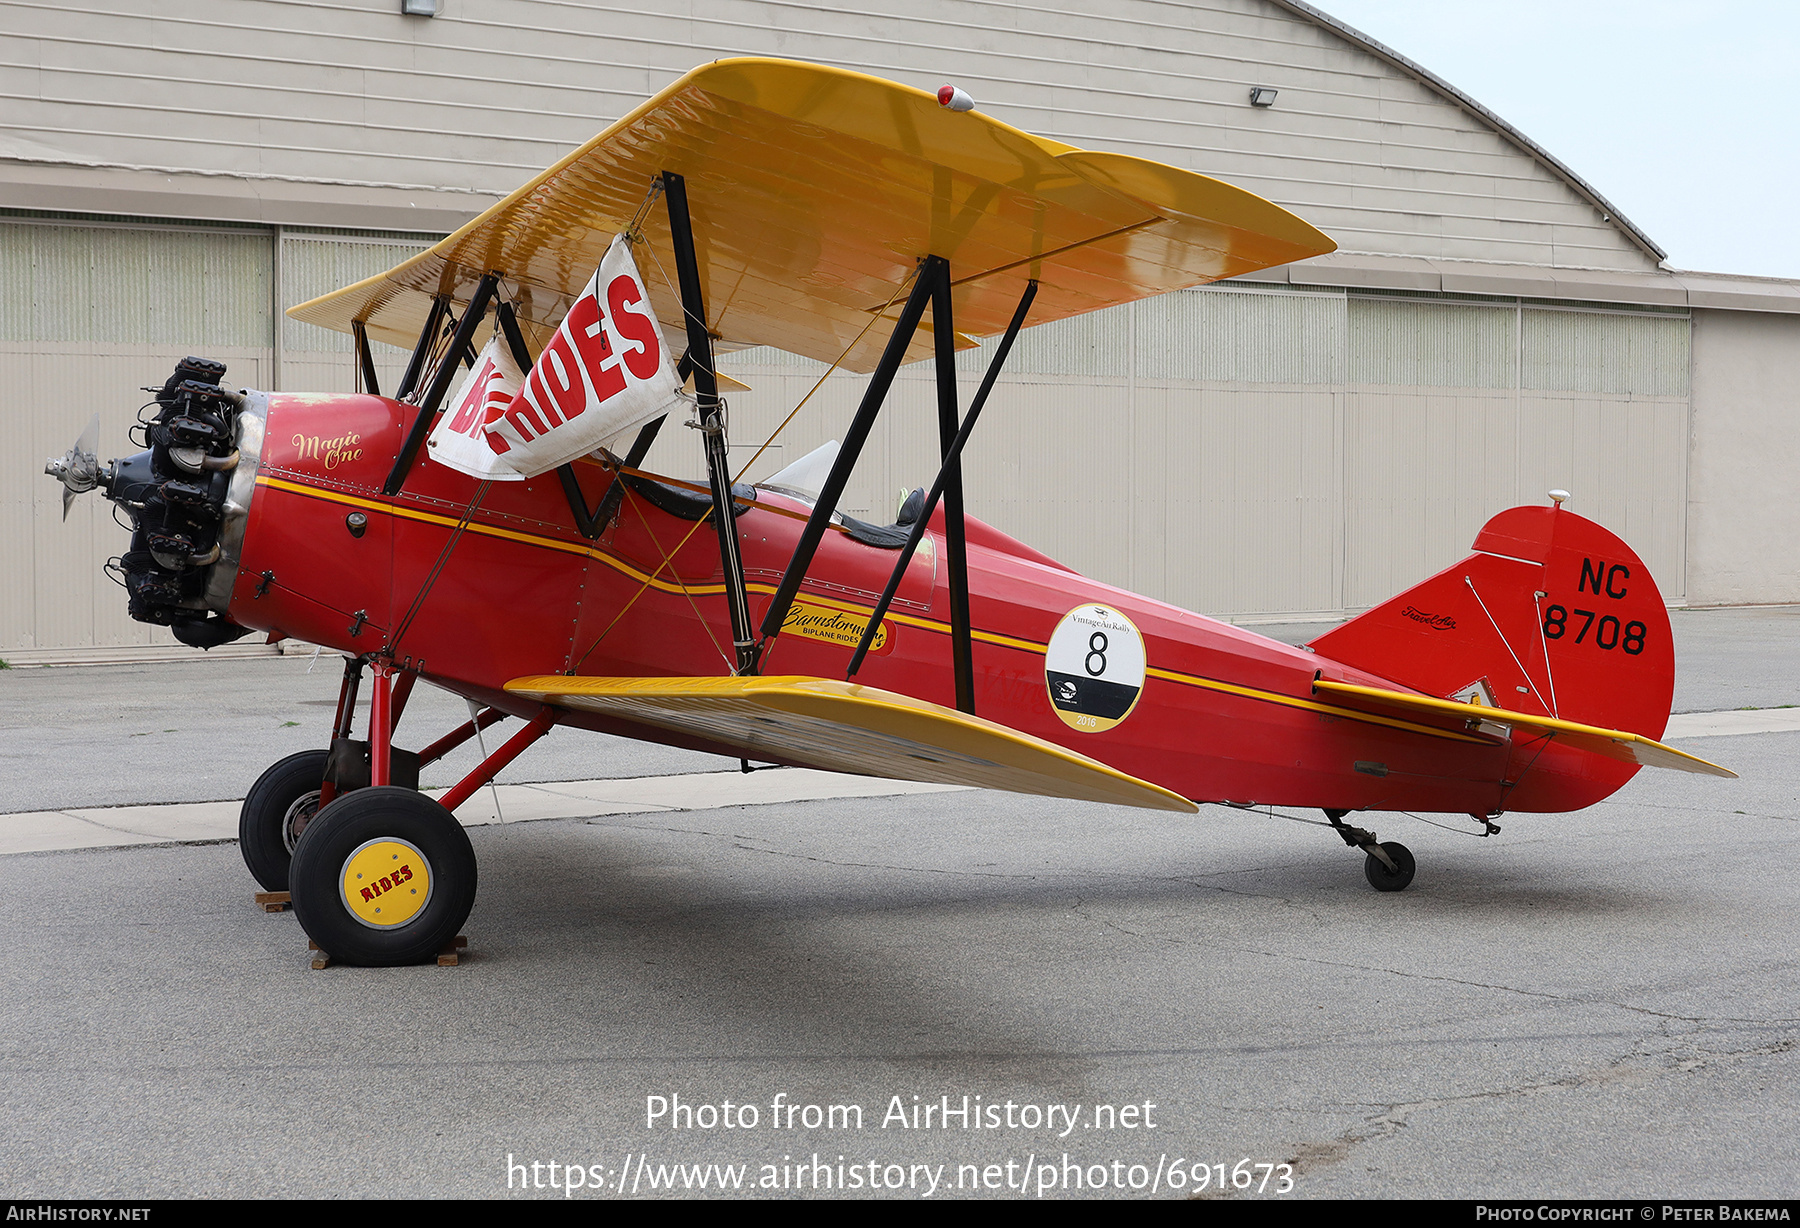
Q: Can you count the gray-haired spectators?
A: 0